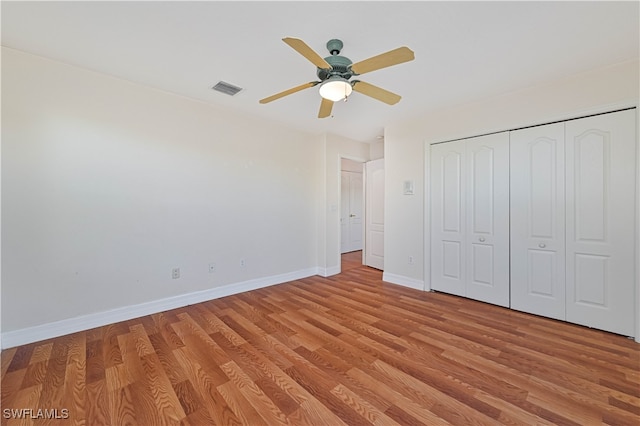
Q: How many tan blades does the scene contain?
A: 5